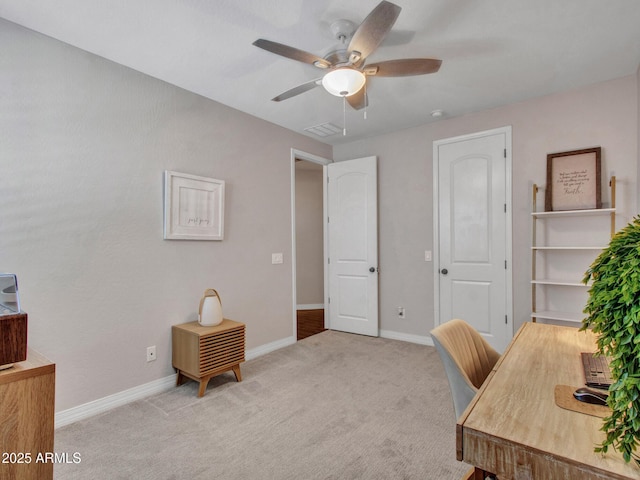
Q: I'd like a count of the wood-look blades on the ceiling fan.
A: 5